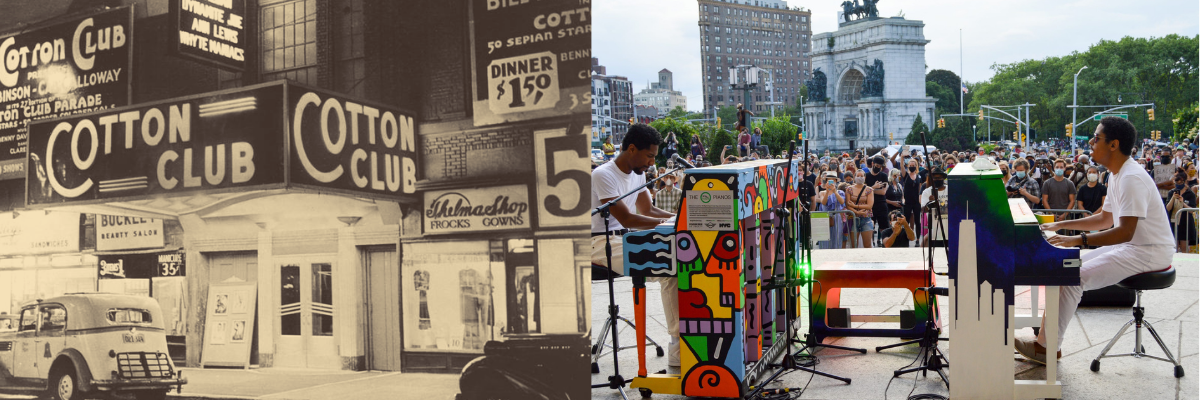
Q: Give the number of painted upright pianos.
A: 2